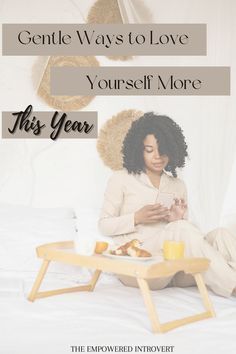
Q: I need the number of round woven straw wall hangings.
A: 3